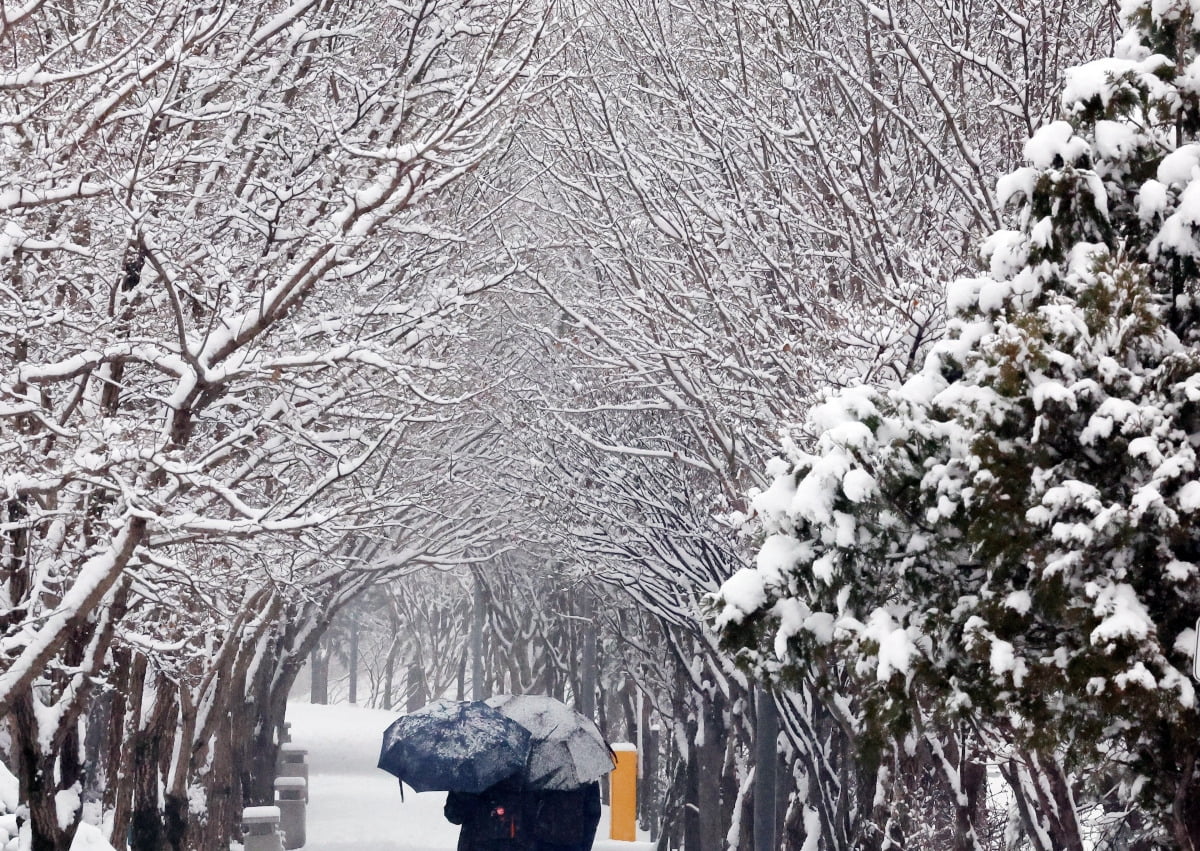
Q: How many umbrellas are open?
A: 2